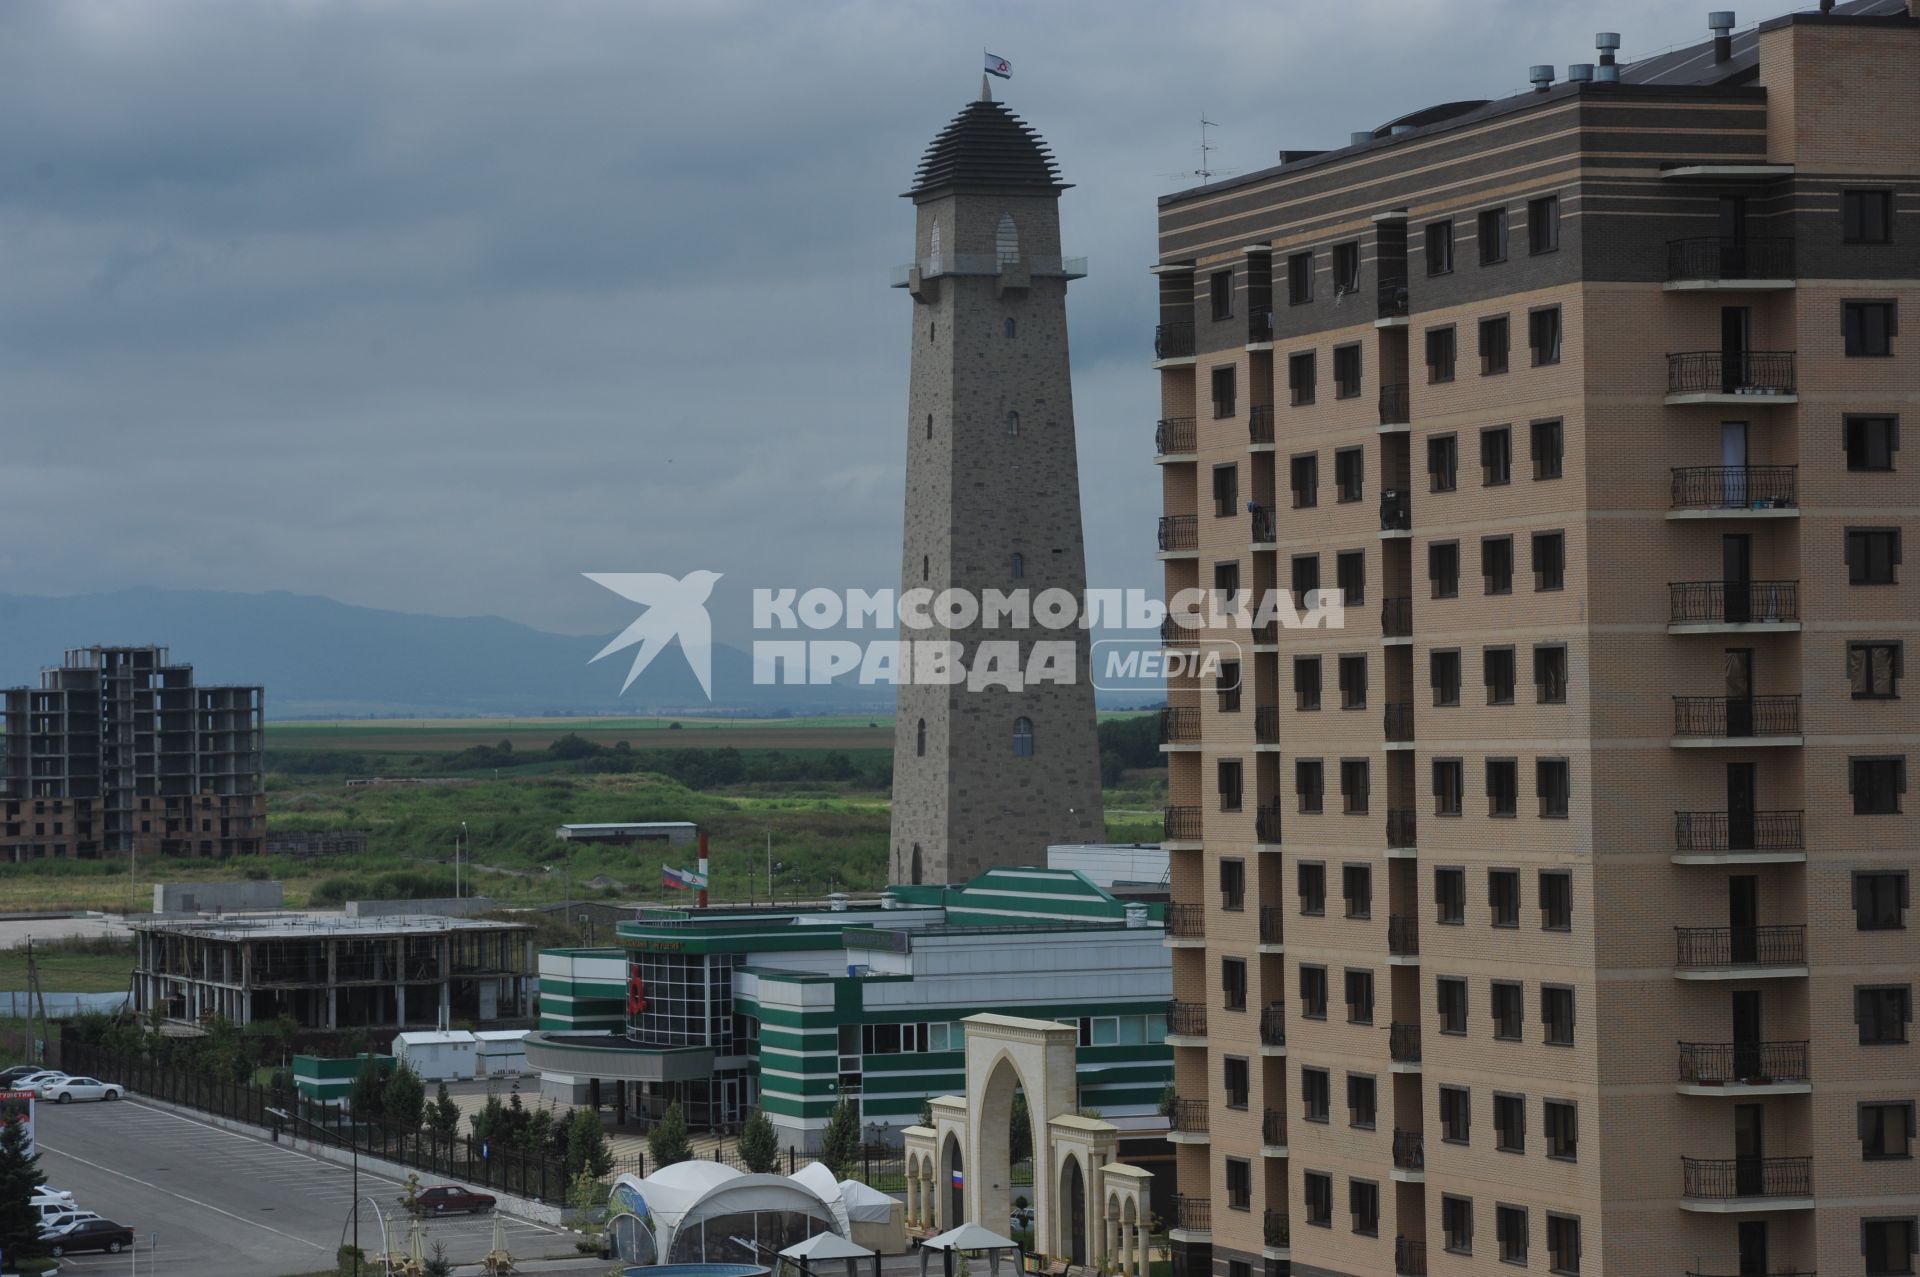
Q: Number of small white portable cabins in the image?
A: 2